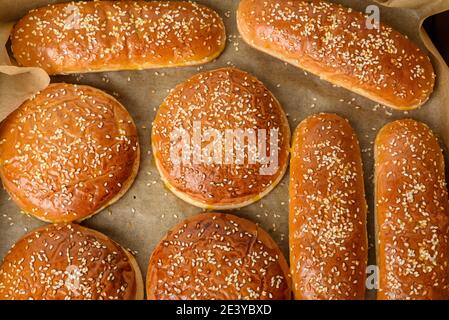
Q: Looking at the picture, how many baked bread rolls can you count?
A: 8